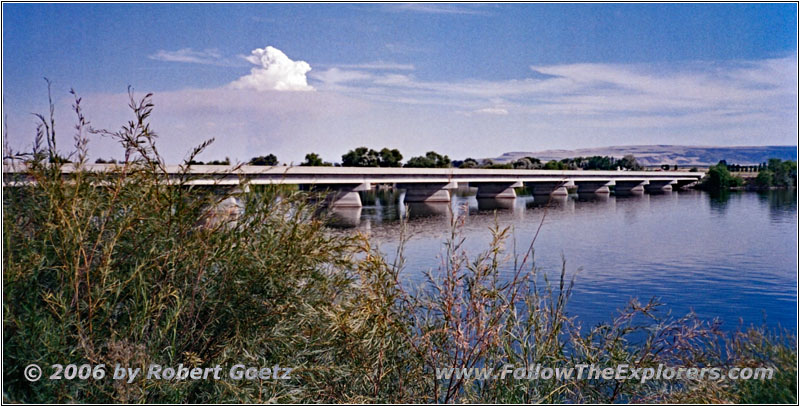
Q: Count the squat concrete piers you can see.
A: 8